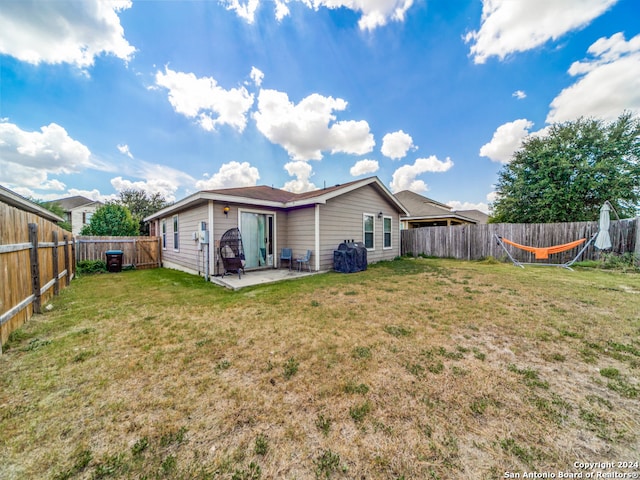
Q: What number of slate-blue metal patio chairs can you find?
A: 2